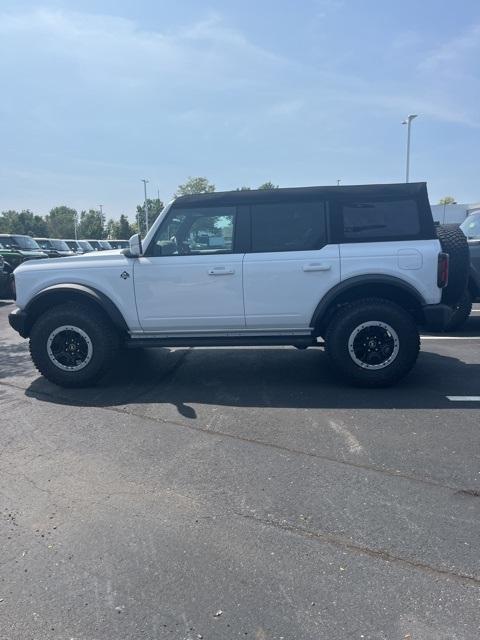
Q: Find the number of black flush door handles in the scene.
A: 0